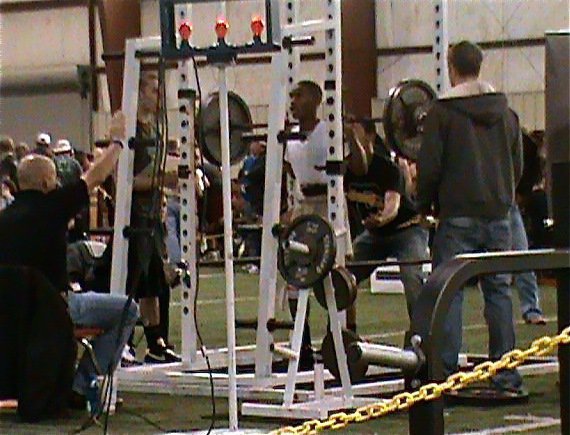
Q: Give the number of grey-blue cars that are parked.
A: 0